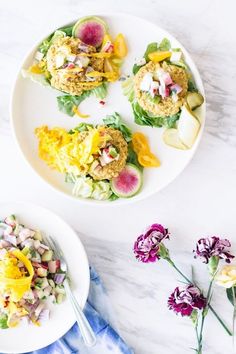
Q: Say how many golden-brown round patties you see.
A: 3